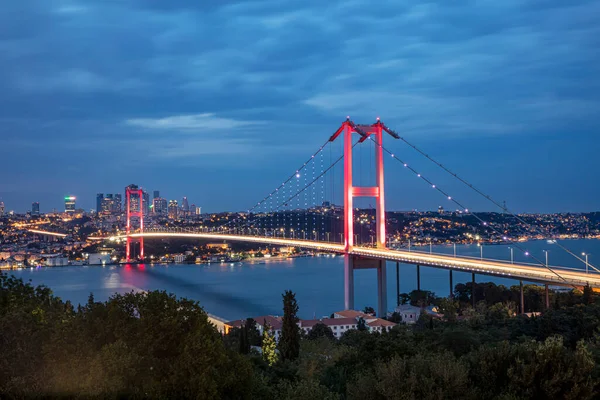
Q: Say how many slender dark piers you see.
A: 6